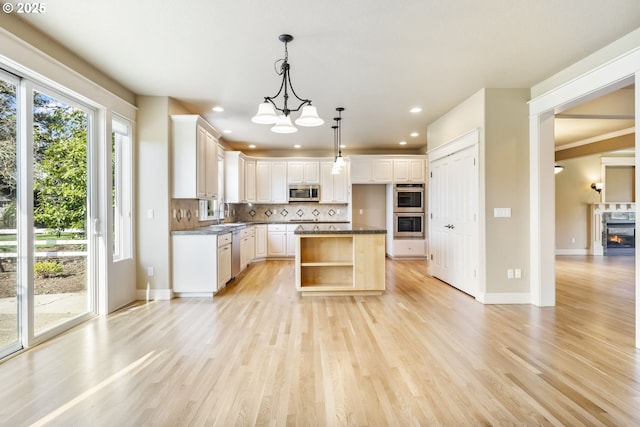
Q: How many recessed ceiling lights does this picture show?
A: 8